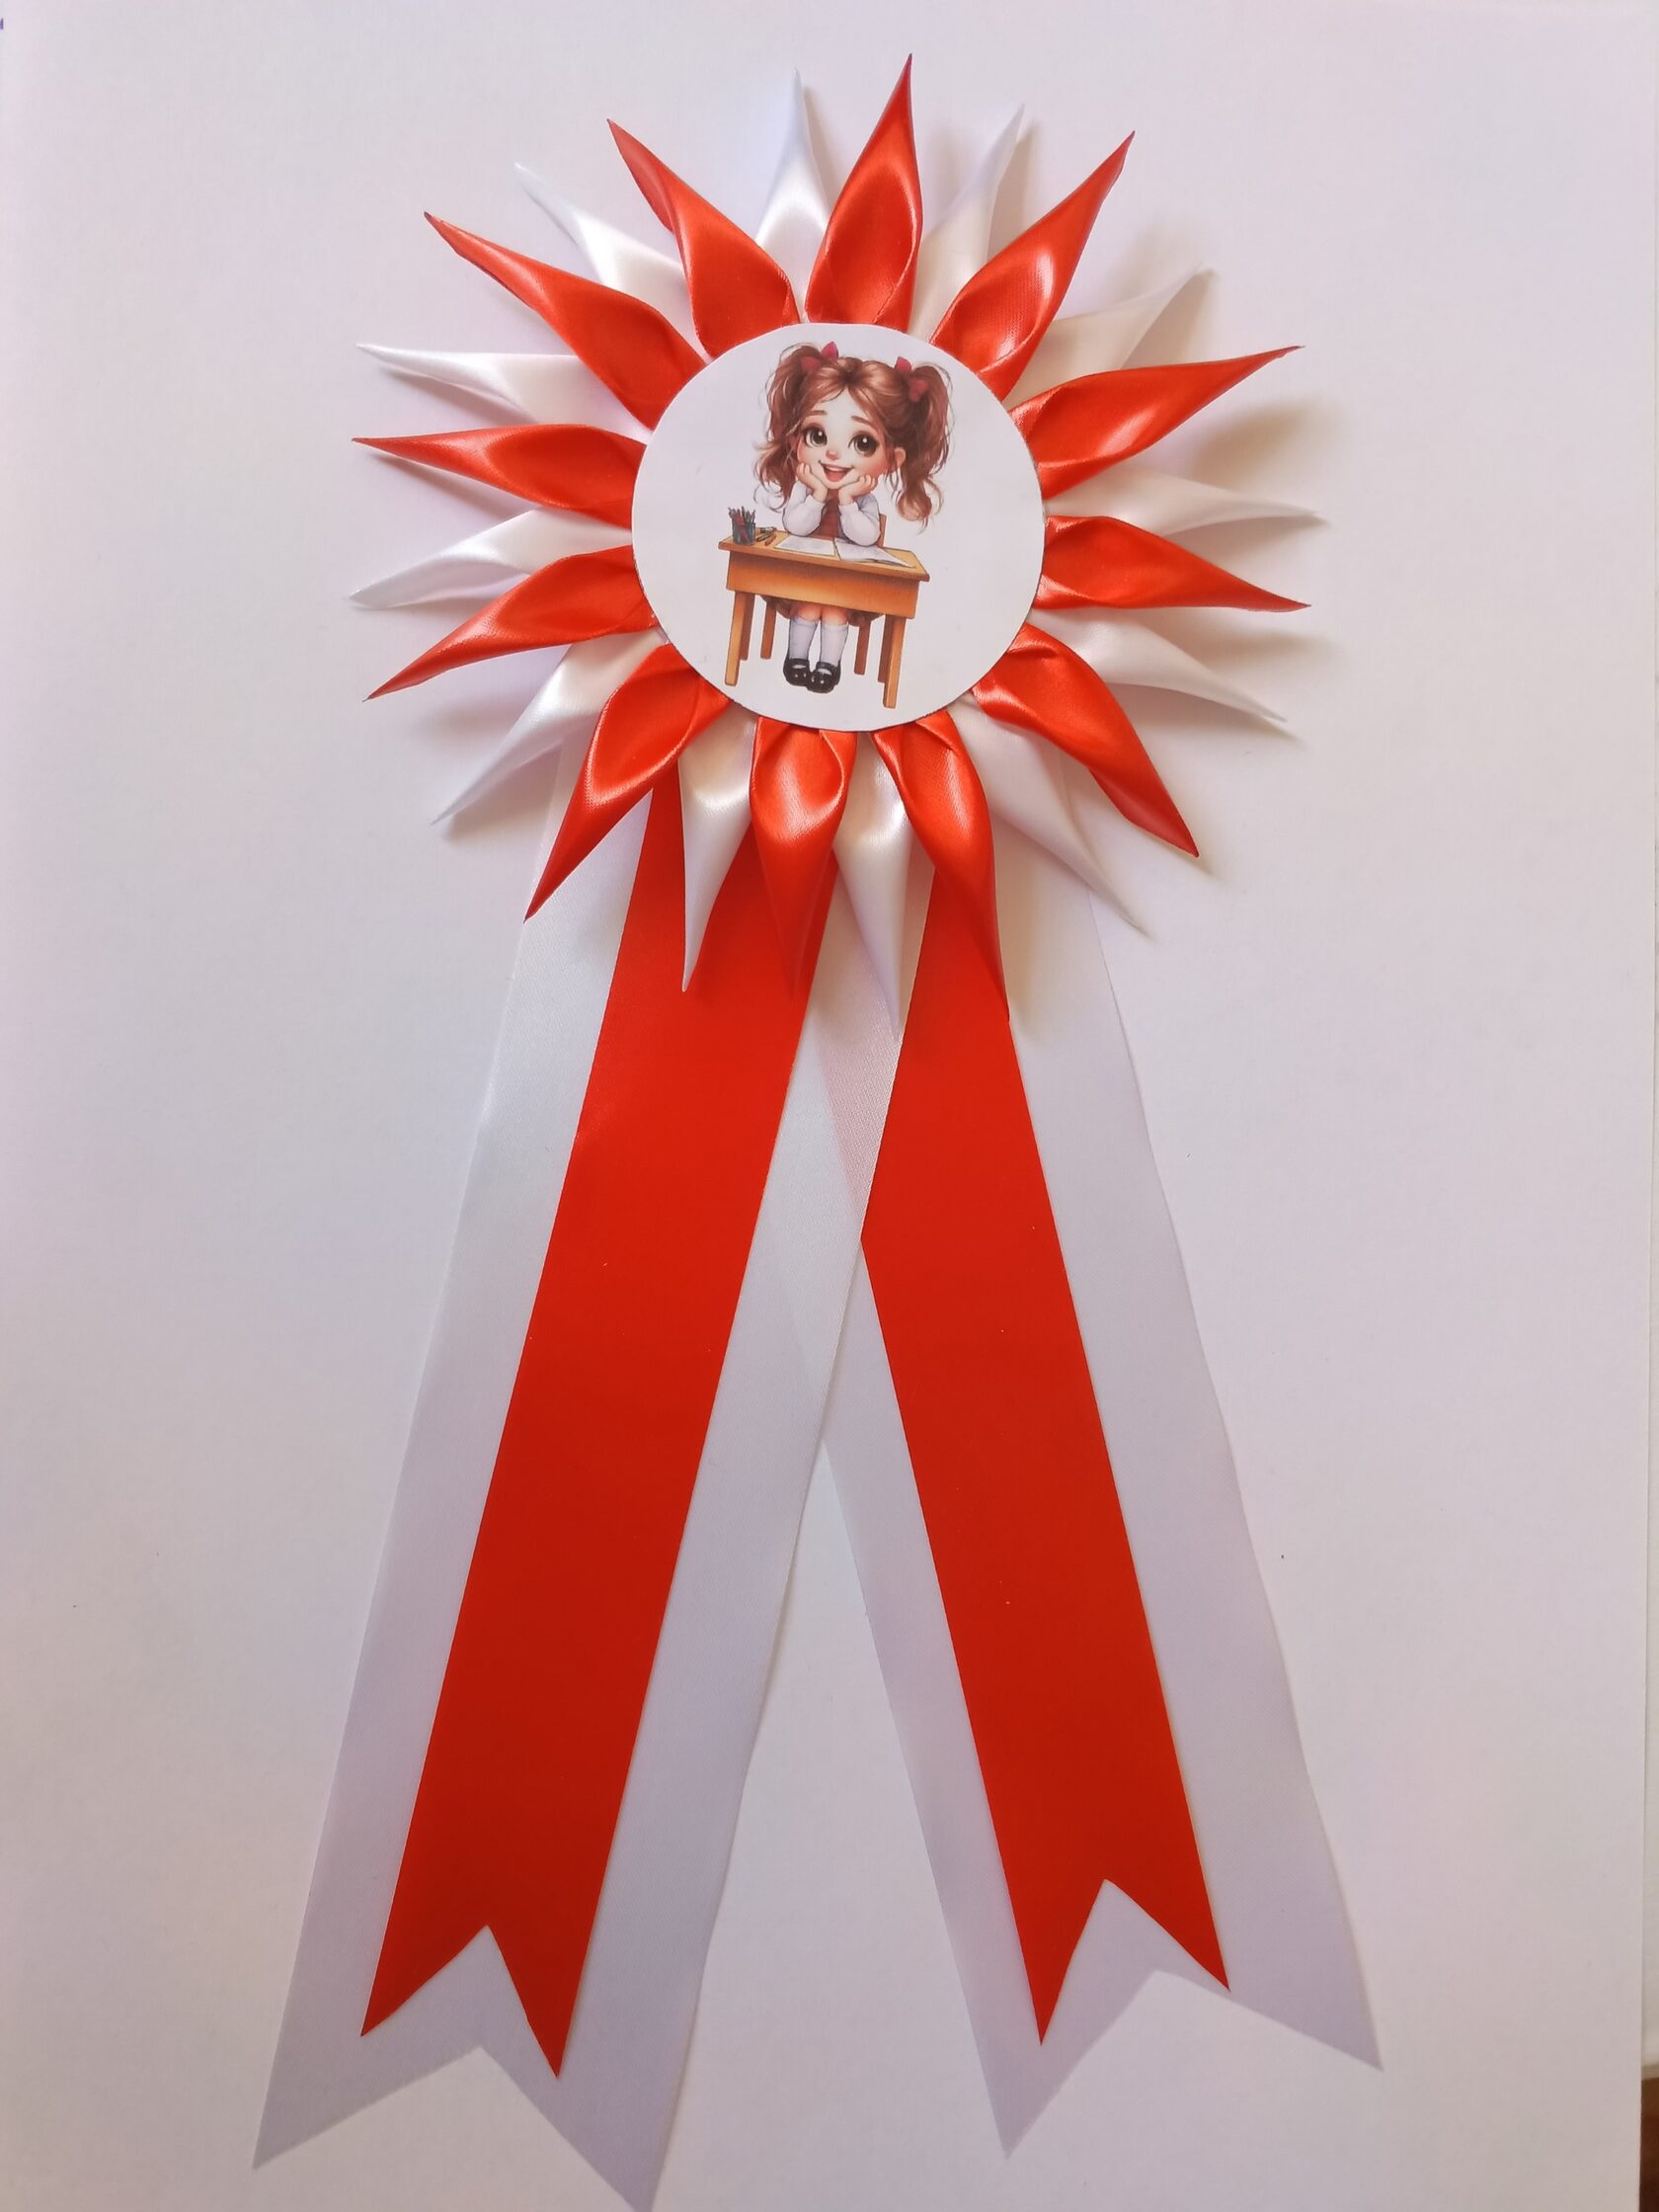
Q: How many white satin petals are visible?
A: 12